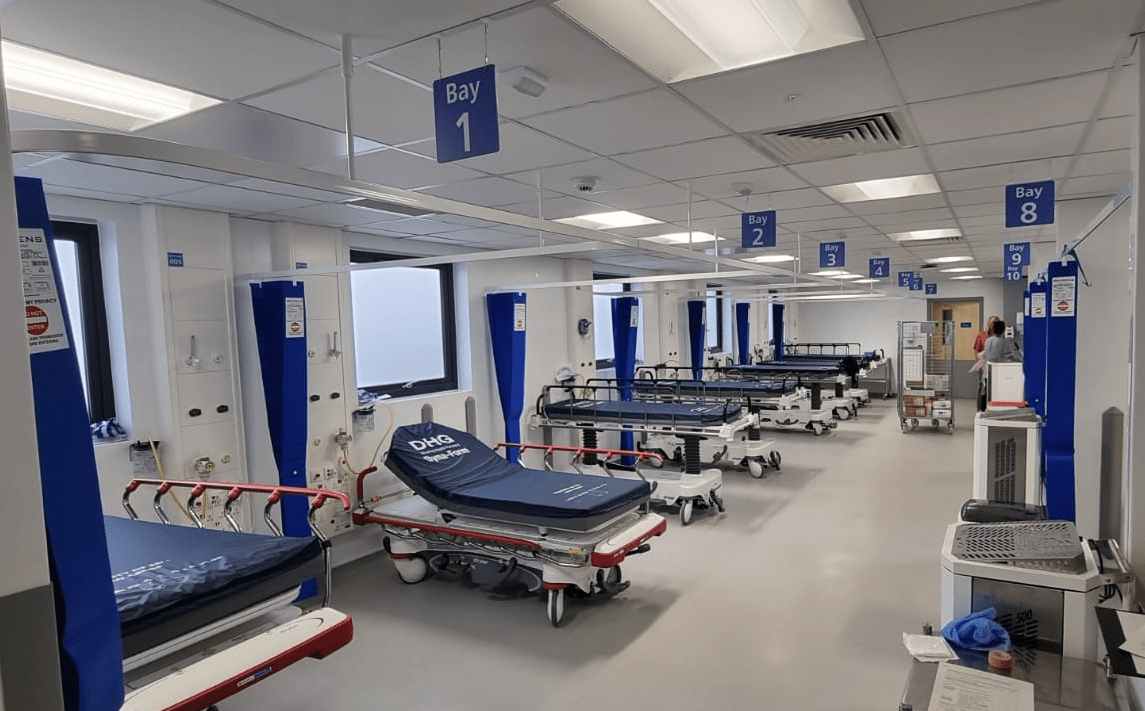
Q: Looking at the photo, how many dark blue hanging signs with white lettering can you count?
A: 10